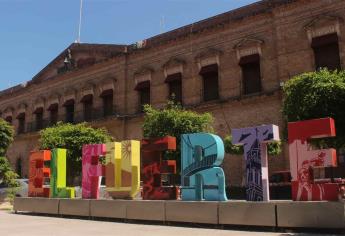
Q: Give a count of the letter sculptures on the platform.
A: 8